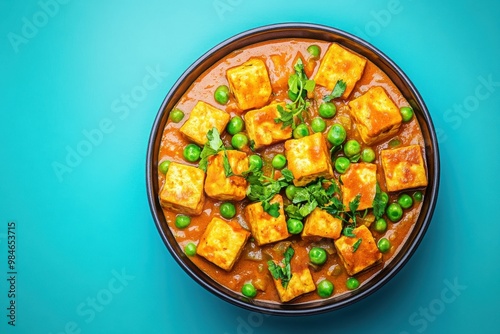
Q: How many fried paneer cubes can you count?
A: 15